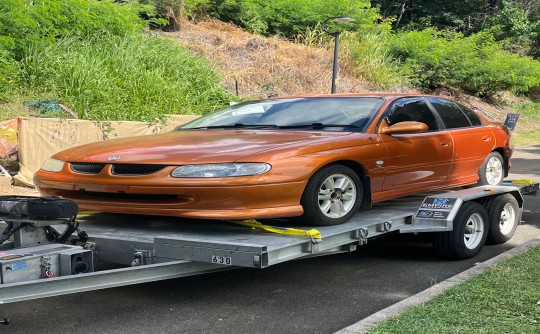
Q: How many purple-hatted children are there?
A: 0